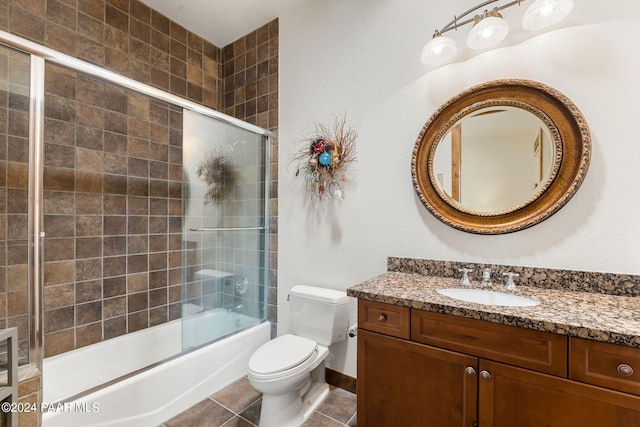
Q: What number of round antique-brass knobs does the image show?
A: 4